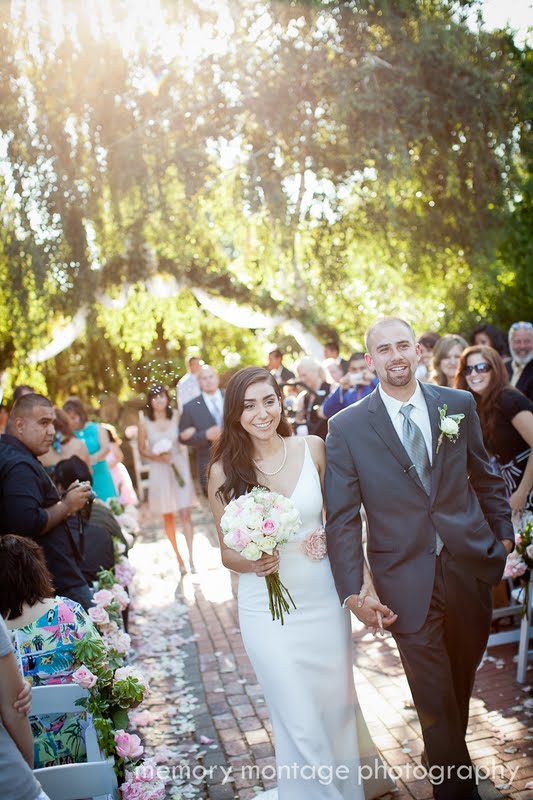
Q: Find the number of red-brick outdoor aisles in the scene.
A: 1